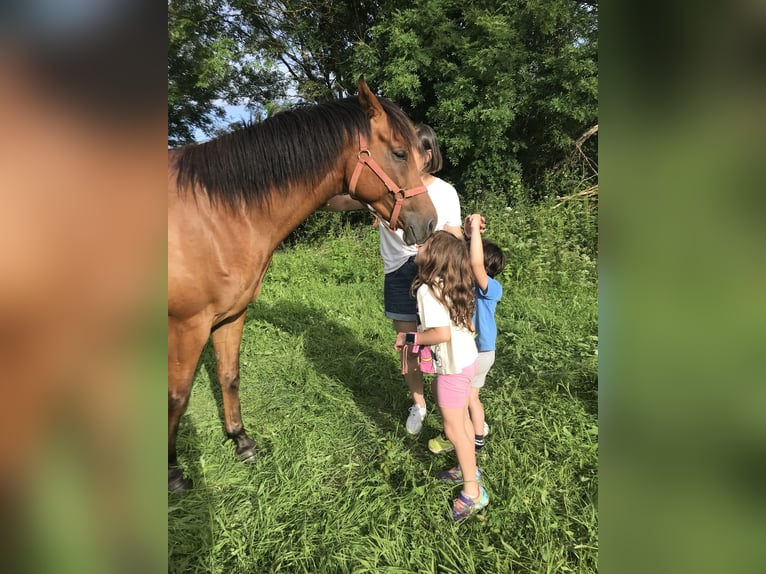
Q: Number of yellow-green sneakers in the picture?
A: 1